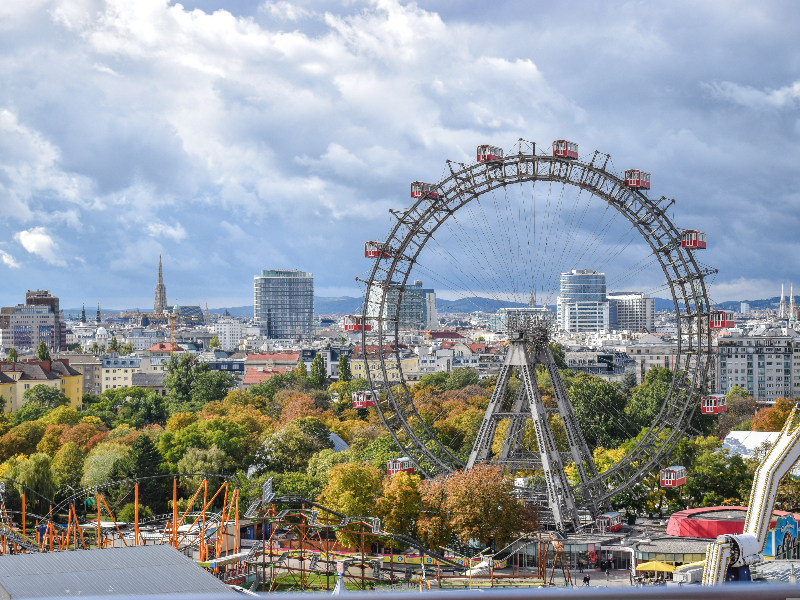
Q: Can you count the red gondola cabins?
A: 13